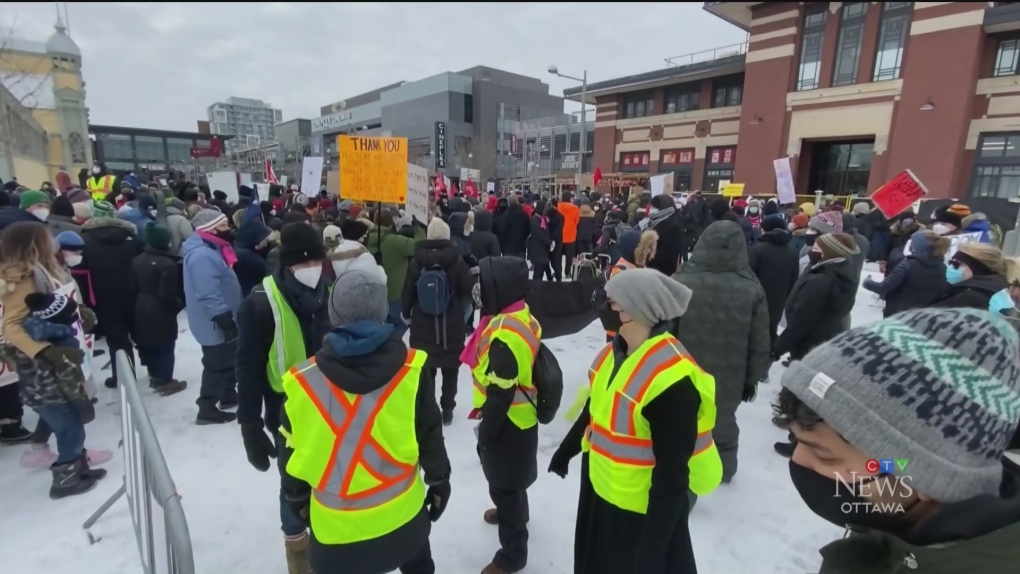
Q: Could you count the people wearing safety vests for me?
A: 5